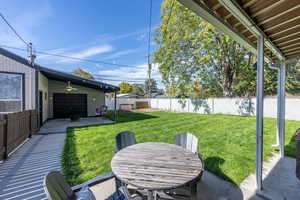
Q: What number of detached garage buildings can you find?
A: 1